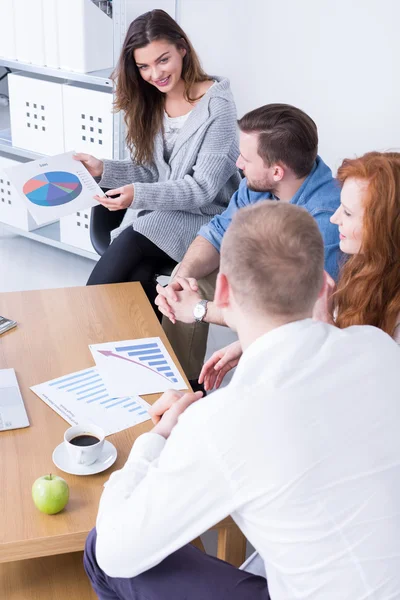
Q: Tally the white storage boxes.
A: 4